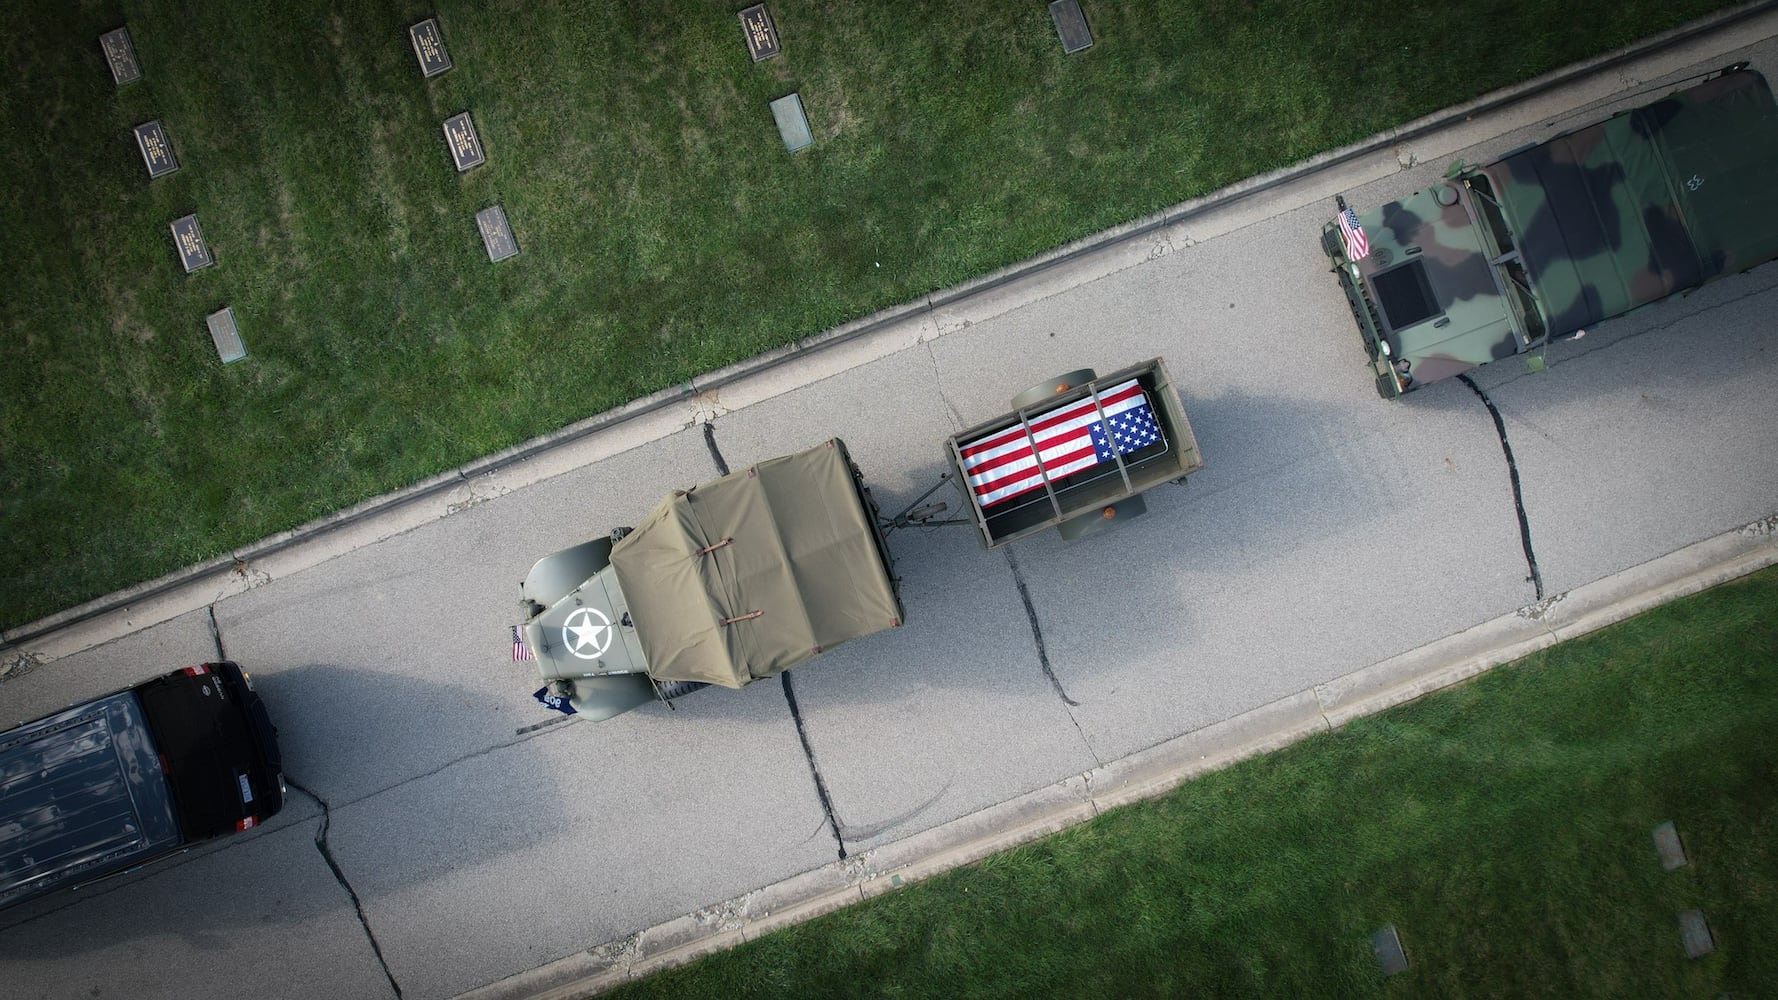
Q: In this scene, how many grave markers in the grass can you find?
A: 13